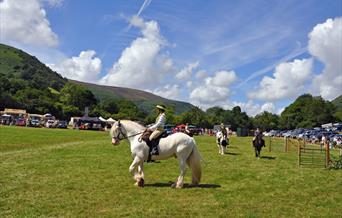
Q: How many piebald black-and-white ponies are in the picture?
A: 1